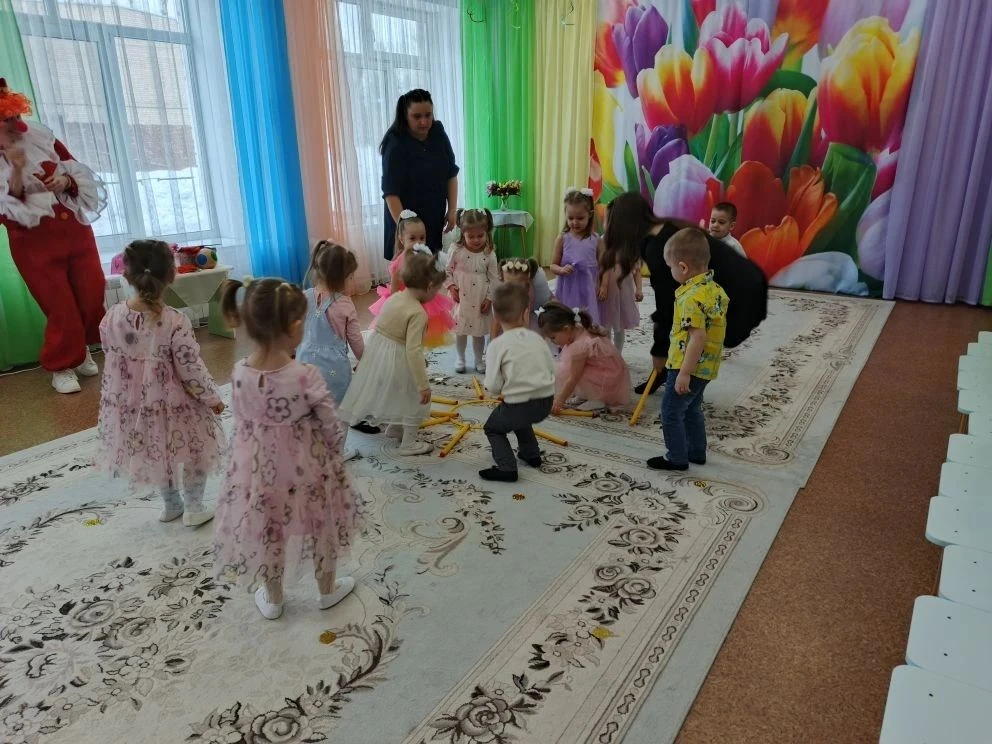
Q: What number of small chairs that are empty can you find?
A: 12